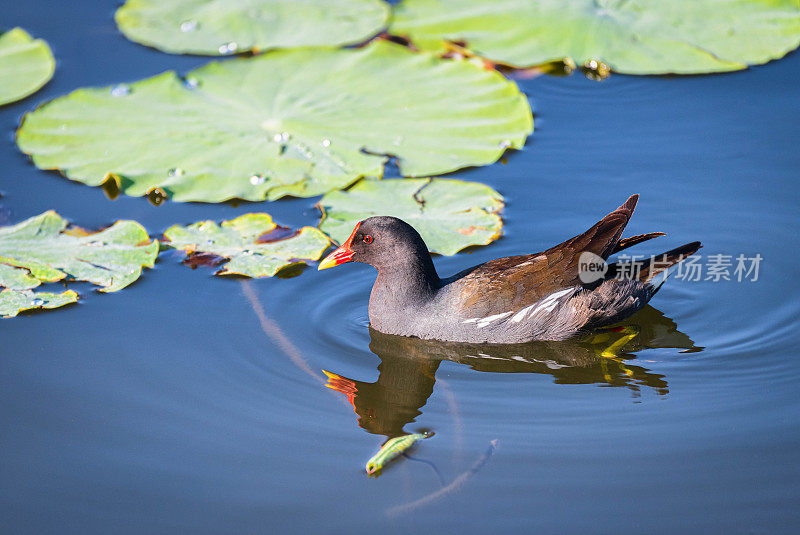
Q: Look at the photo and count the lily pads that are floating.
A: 7